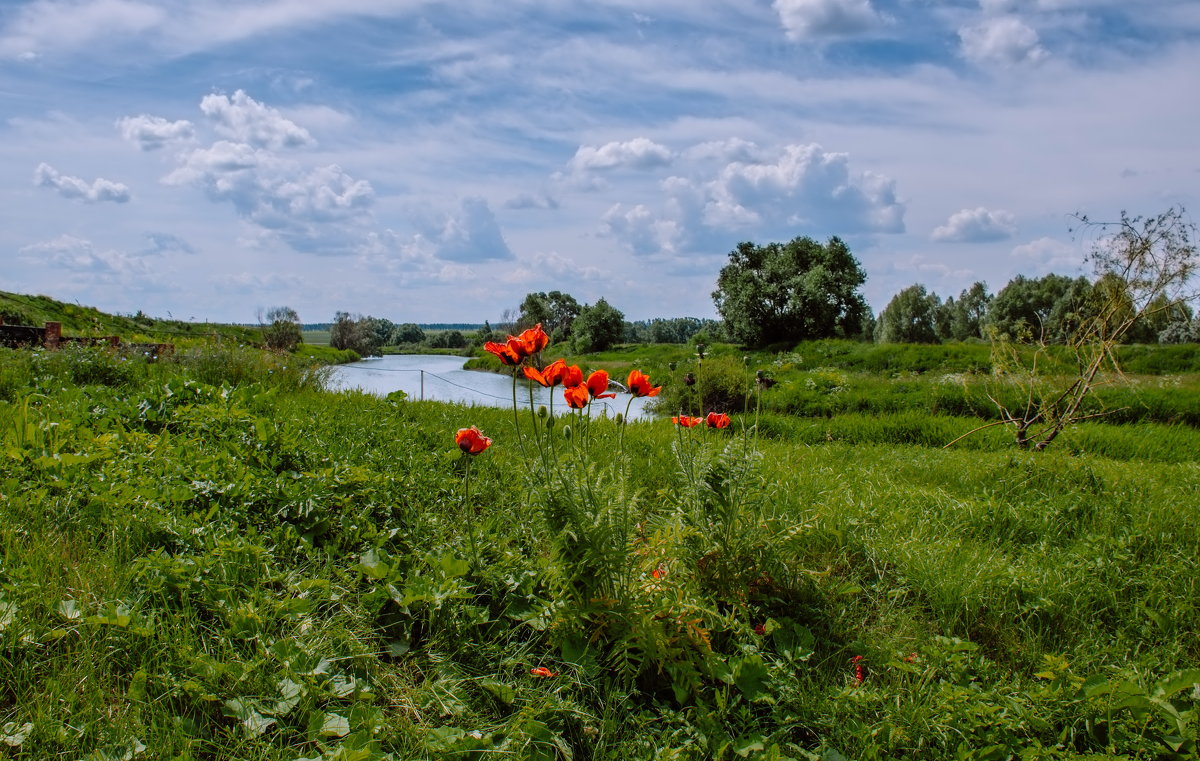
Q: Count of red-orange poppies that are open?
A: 10